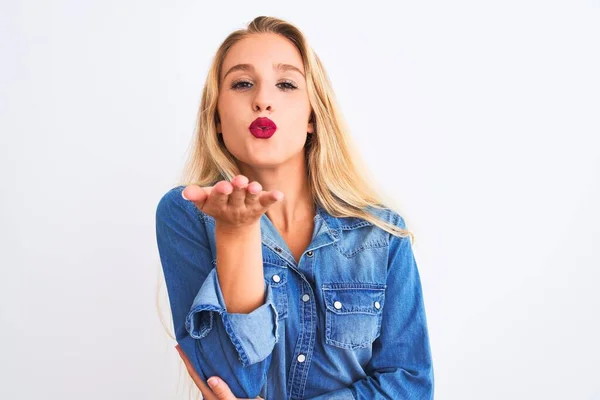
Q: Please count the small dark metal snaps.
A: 2